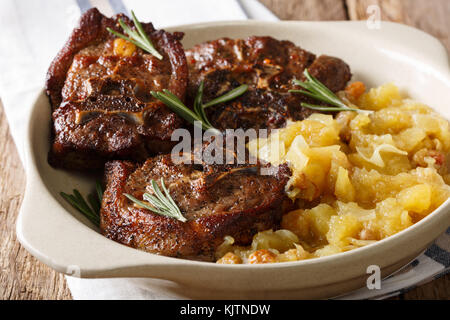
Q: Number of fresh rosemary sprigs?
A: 5